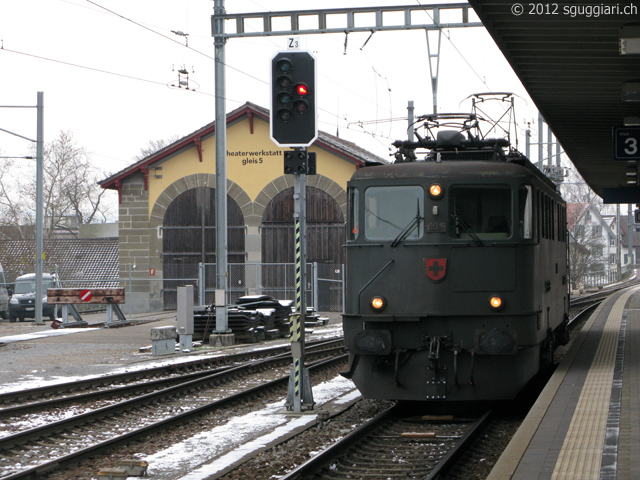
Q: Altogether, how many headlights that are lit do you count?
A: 3